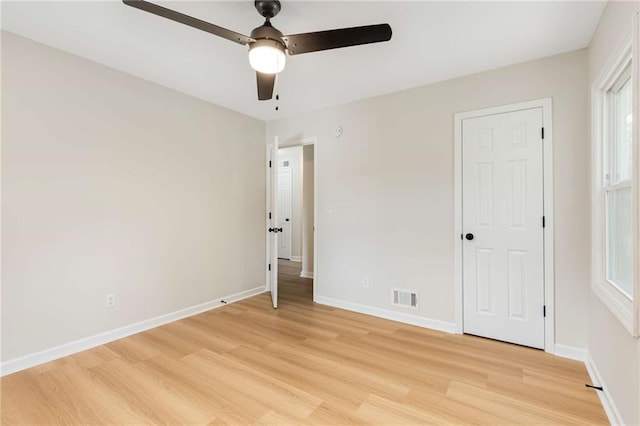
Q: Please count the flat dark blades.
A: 3